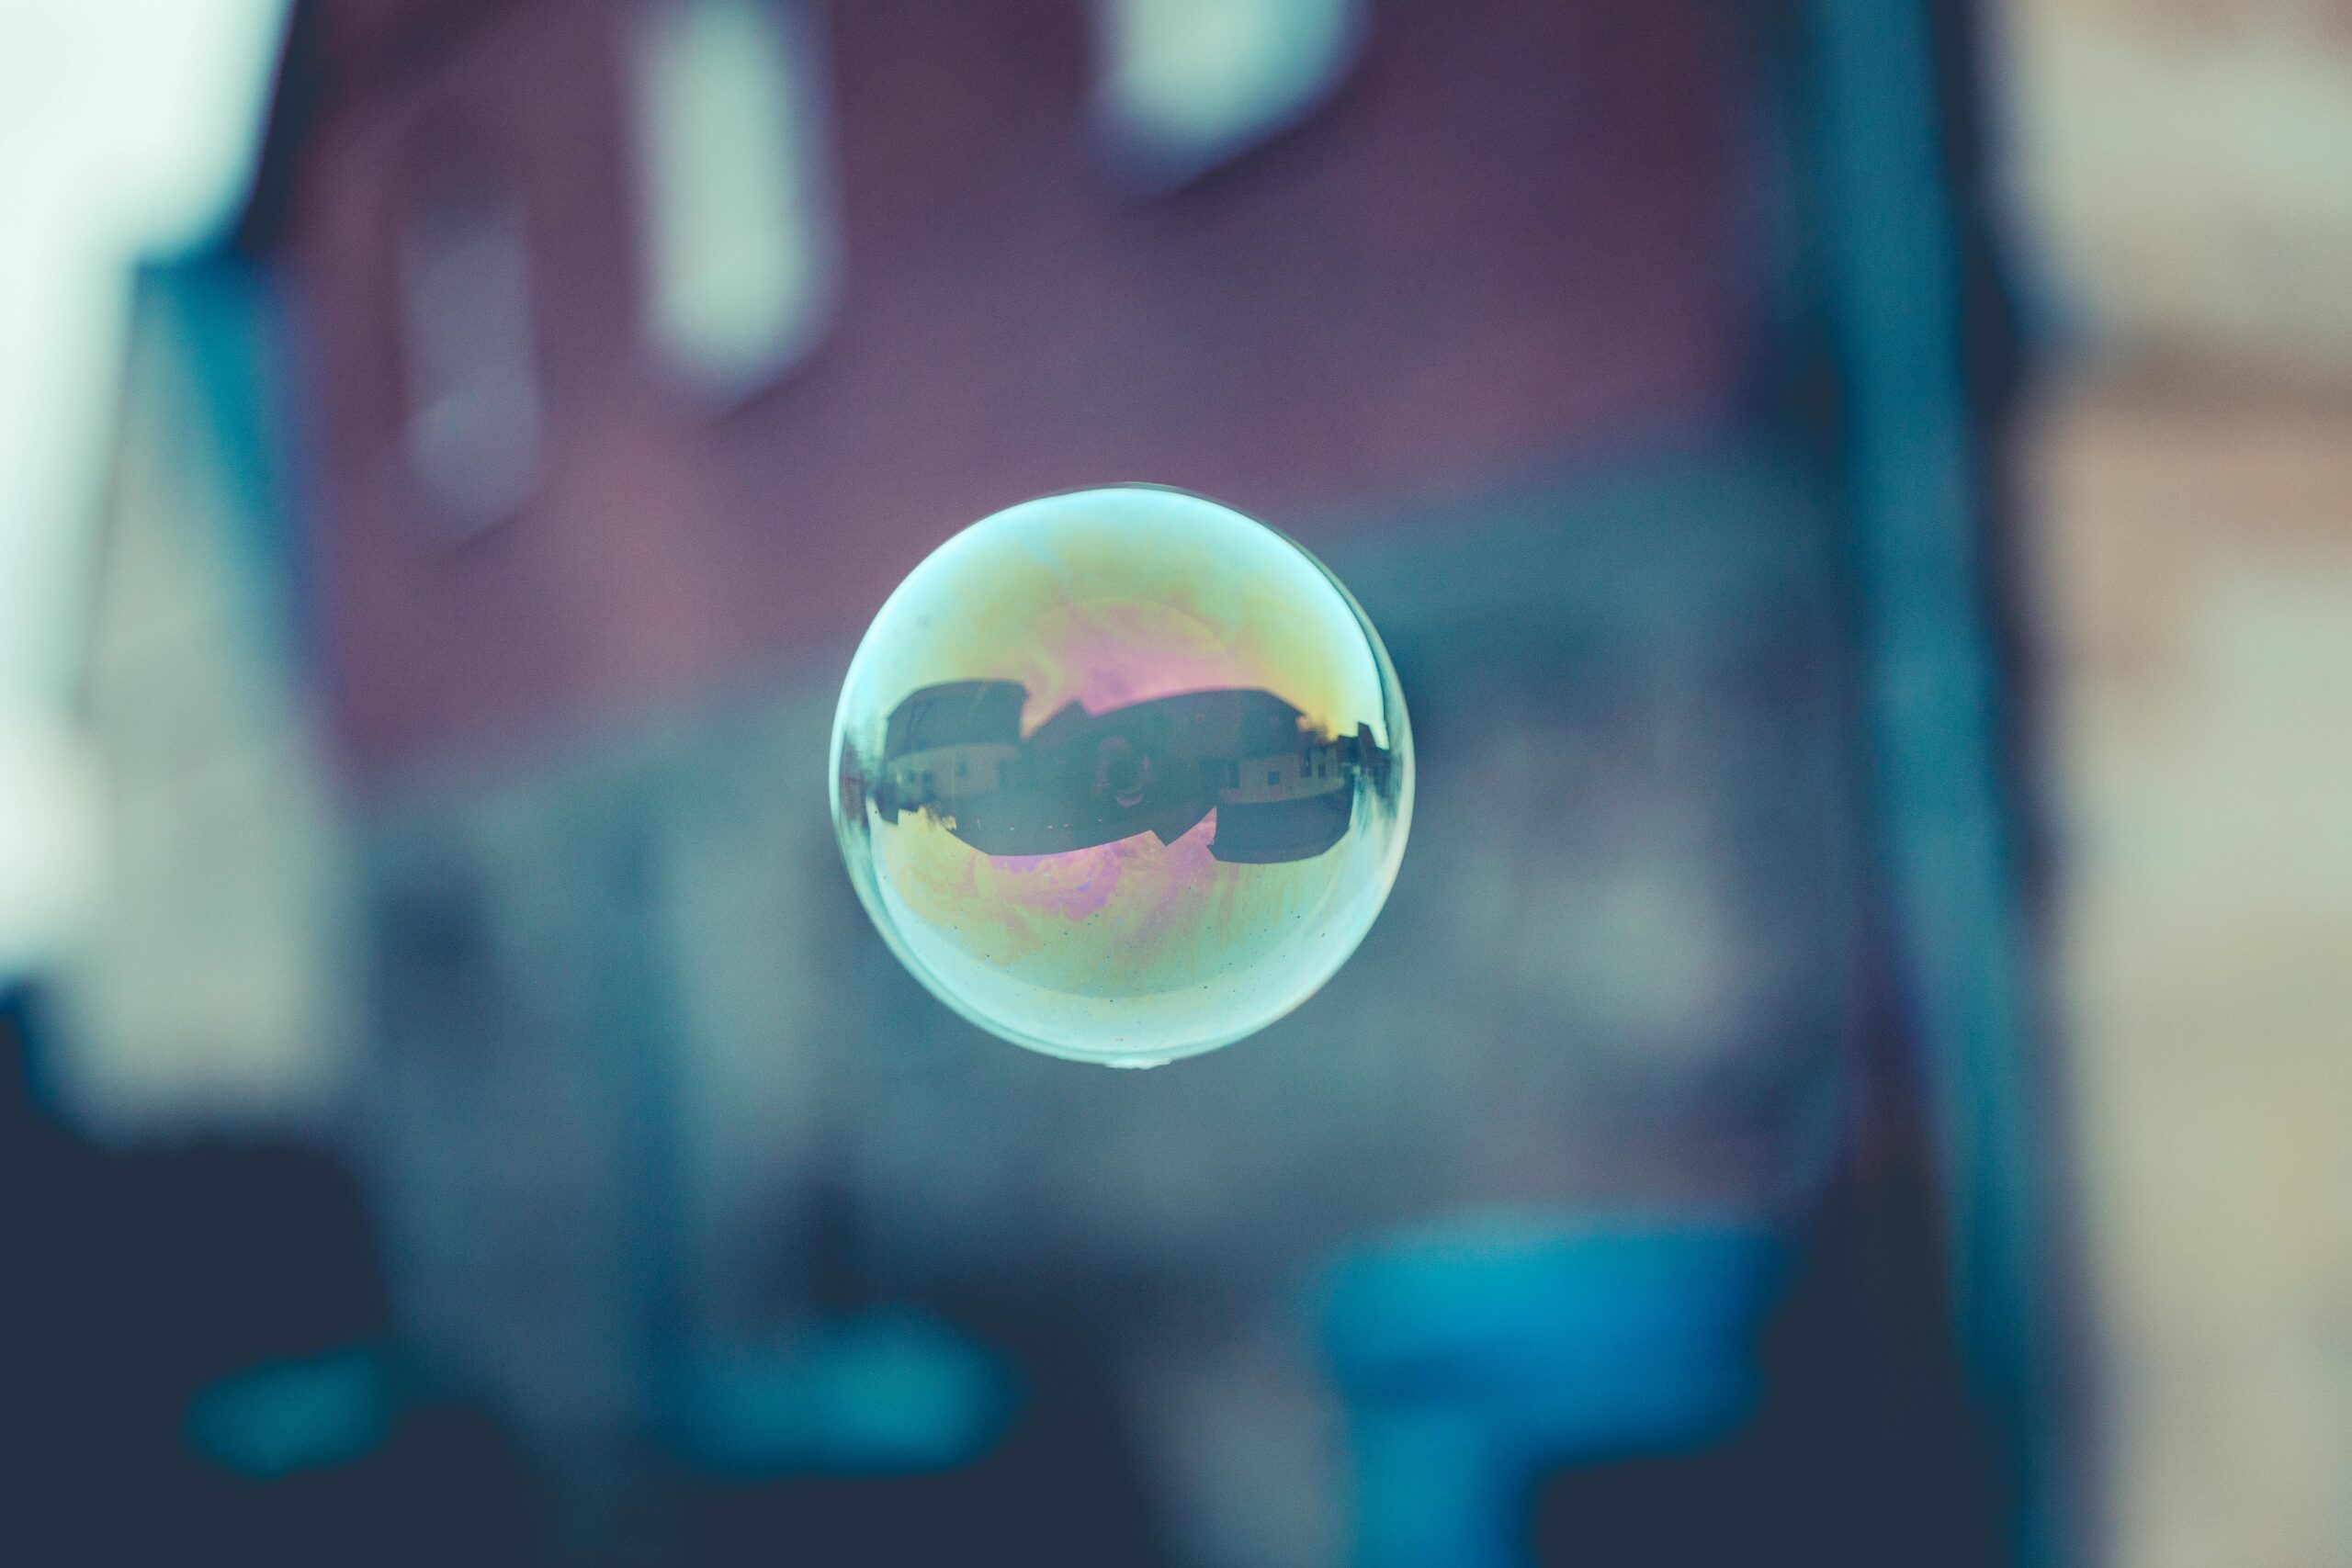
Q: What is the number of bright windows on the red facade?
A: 2